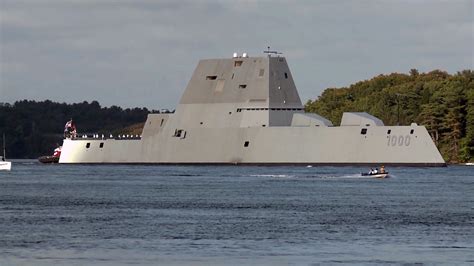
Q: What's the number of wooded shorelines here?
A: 2